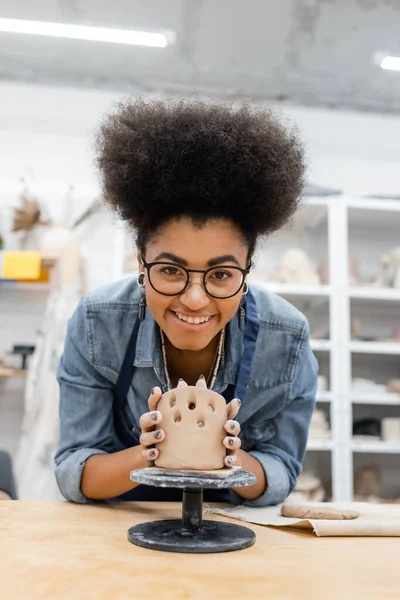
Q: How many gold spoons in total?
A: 0